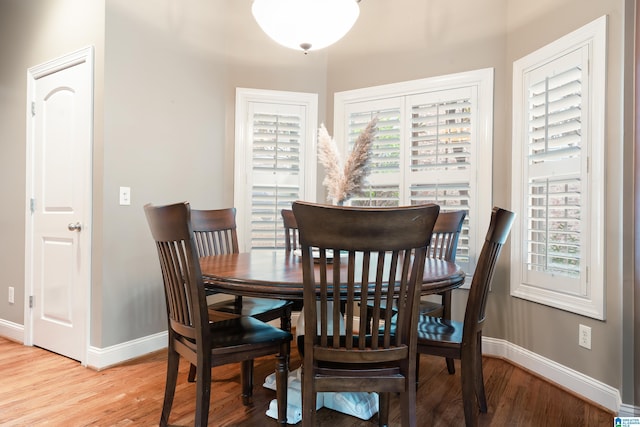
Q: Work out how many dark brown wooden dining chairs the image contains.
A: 6